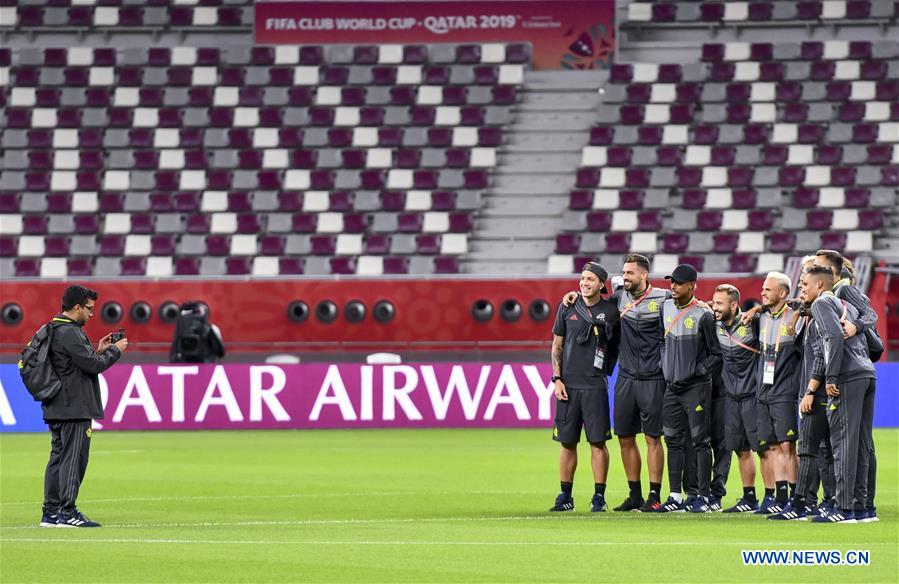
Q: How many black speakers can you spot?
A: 11